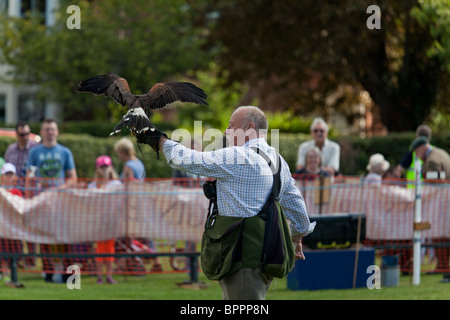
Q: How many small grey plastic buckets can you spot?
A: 1